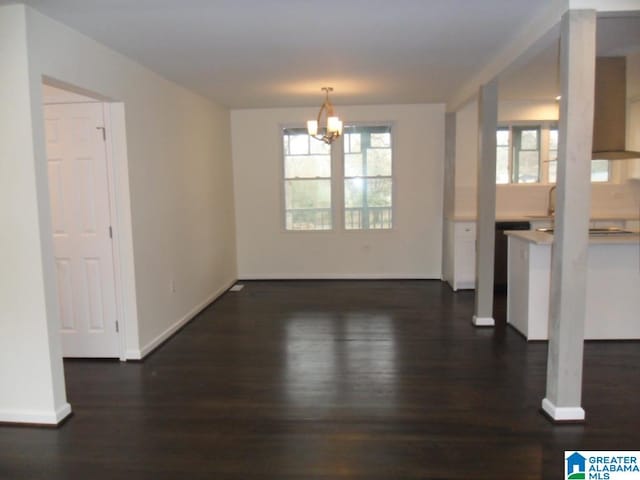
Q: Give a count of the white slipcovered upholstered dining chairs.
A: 0